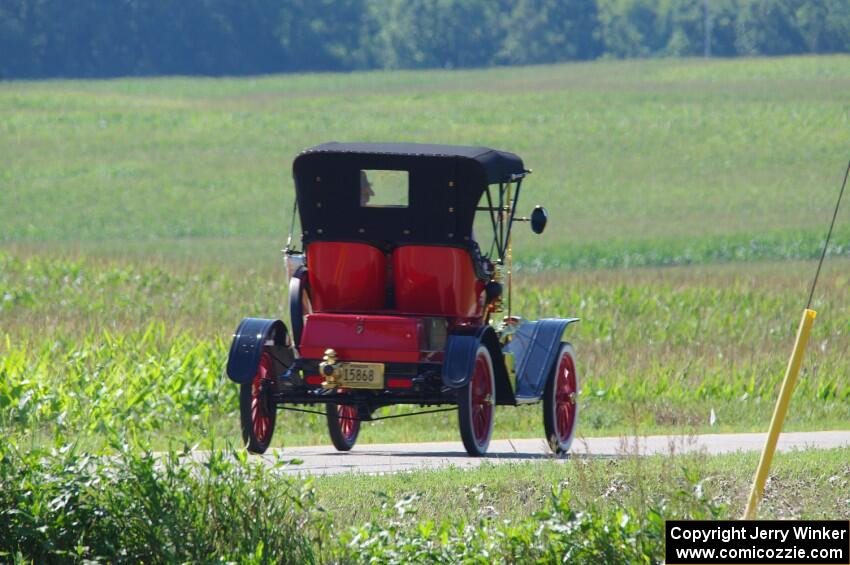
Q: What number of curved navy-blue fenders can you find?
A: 3